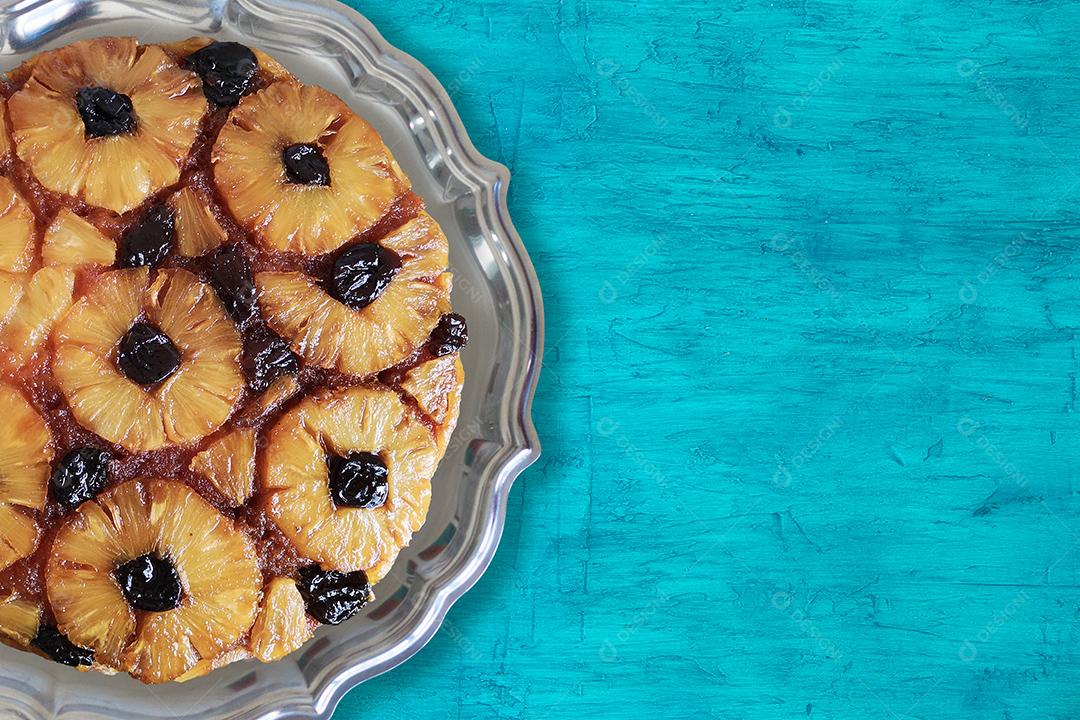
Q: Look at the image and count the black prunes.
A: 14